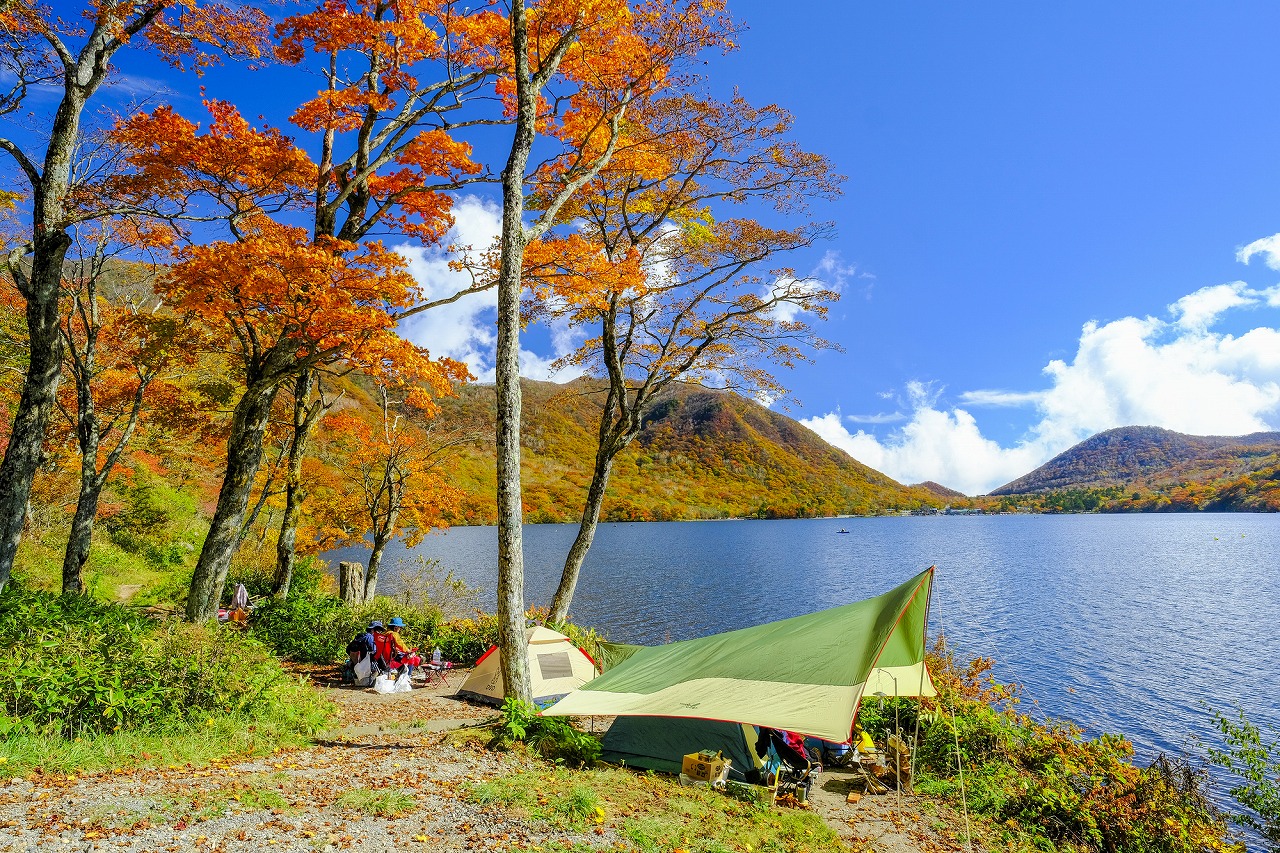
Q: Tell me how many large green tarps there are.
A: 1